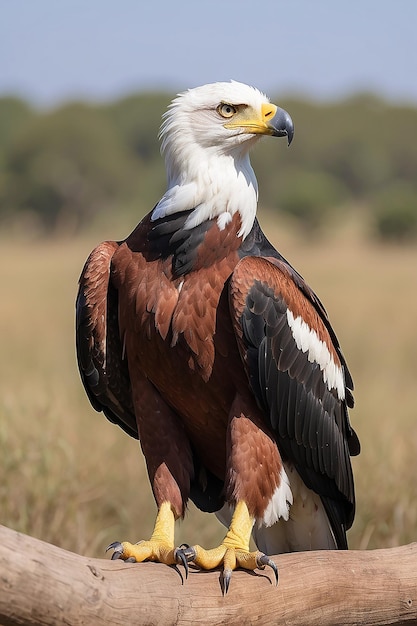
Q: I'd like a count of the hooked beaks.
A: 1